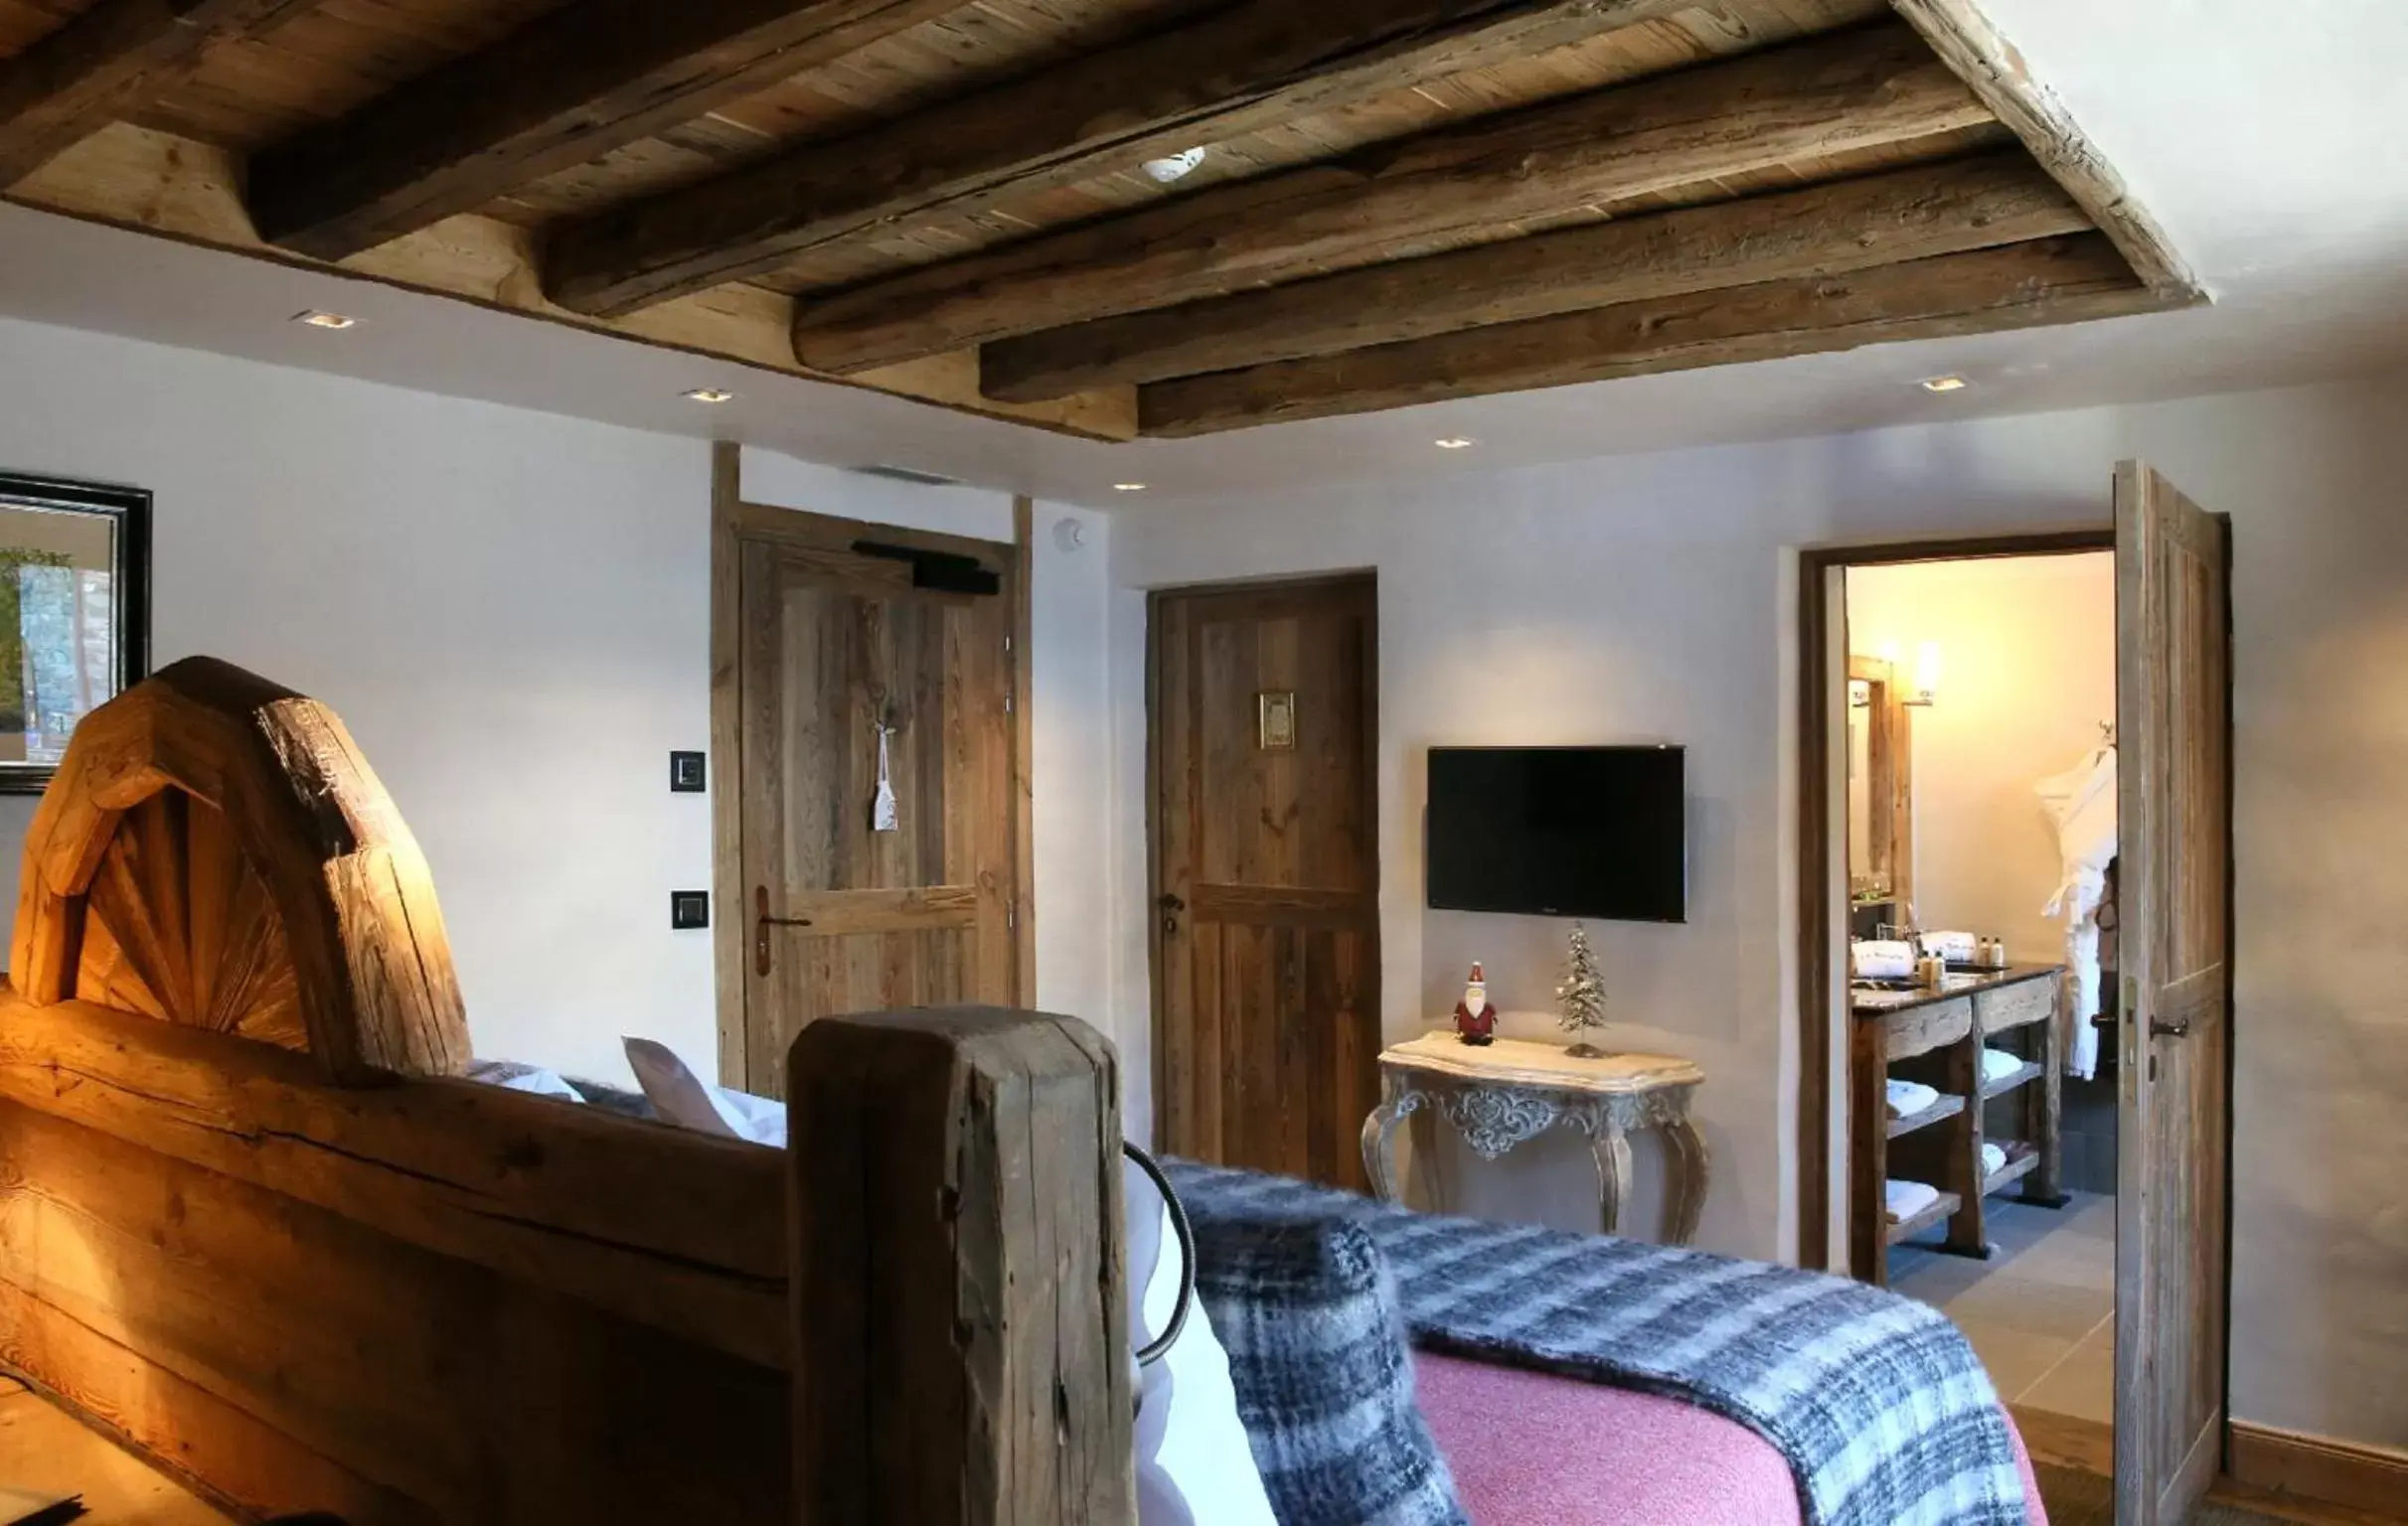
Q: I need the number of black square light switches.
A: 2